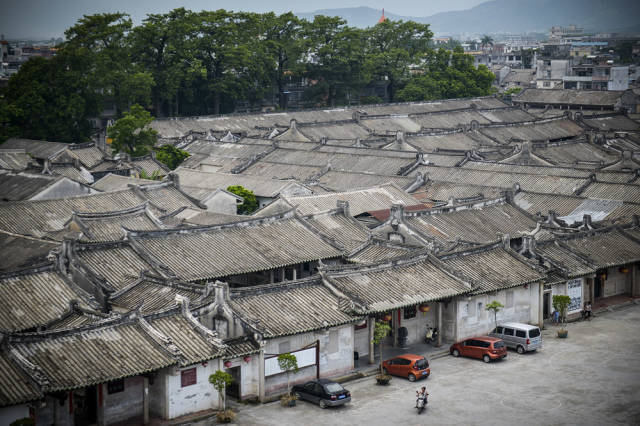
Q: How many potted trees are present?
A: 5